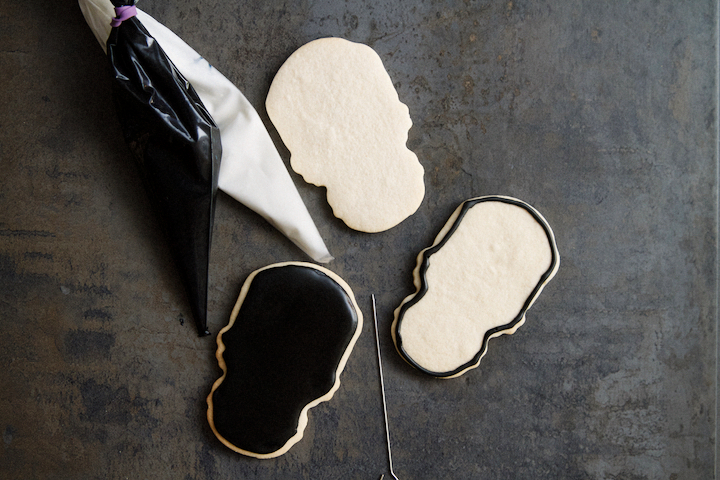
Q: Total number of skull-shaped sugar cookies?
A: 3